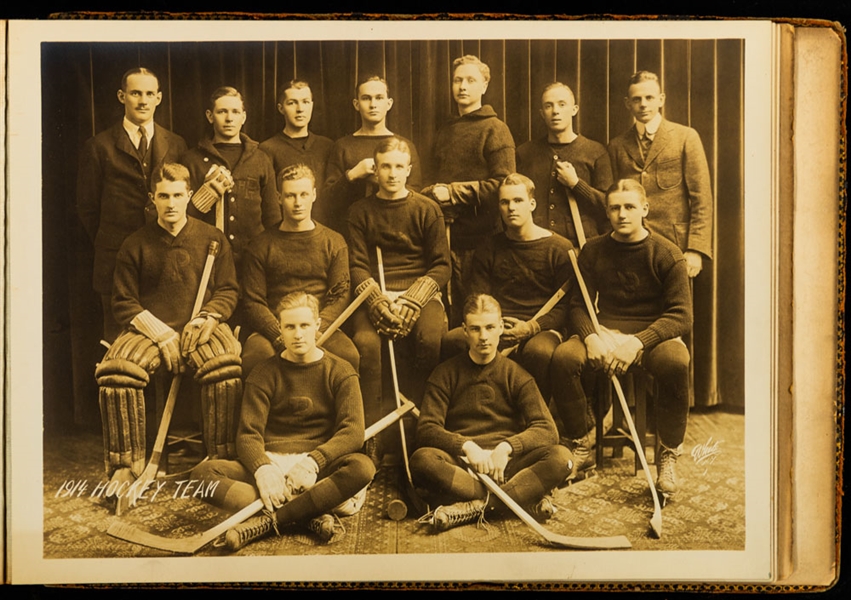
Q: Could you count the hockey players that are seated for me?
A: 7